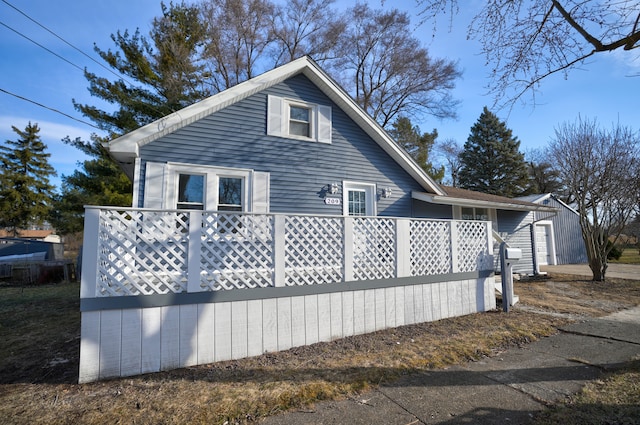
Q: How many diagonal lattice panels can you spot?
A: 6